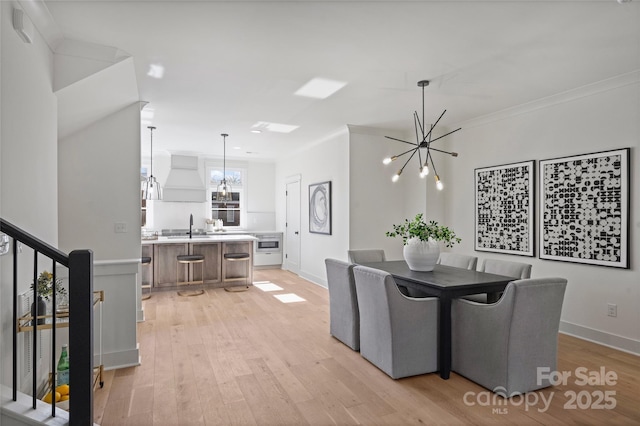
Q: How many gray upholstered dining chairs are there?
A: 6